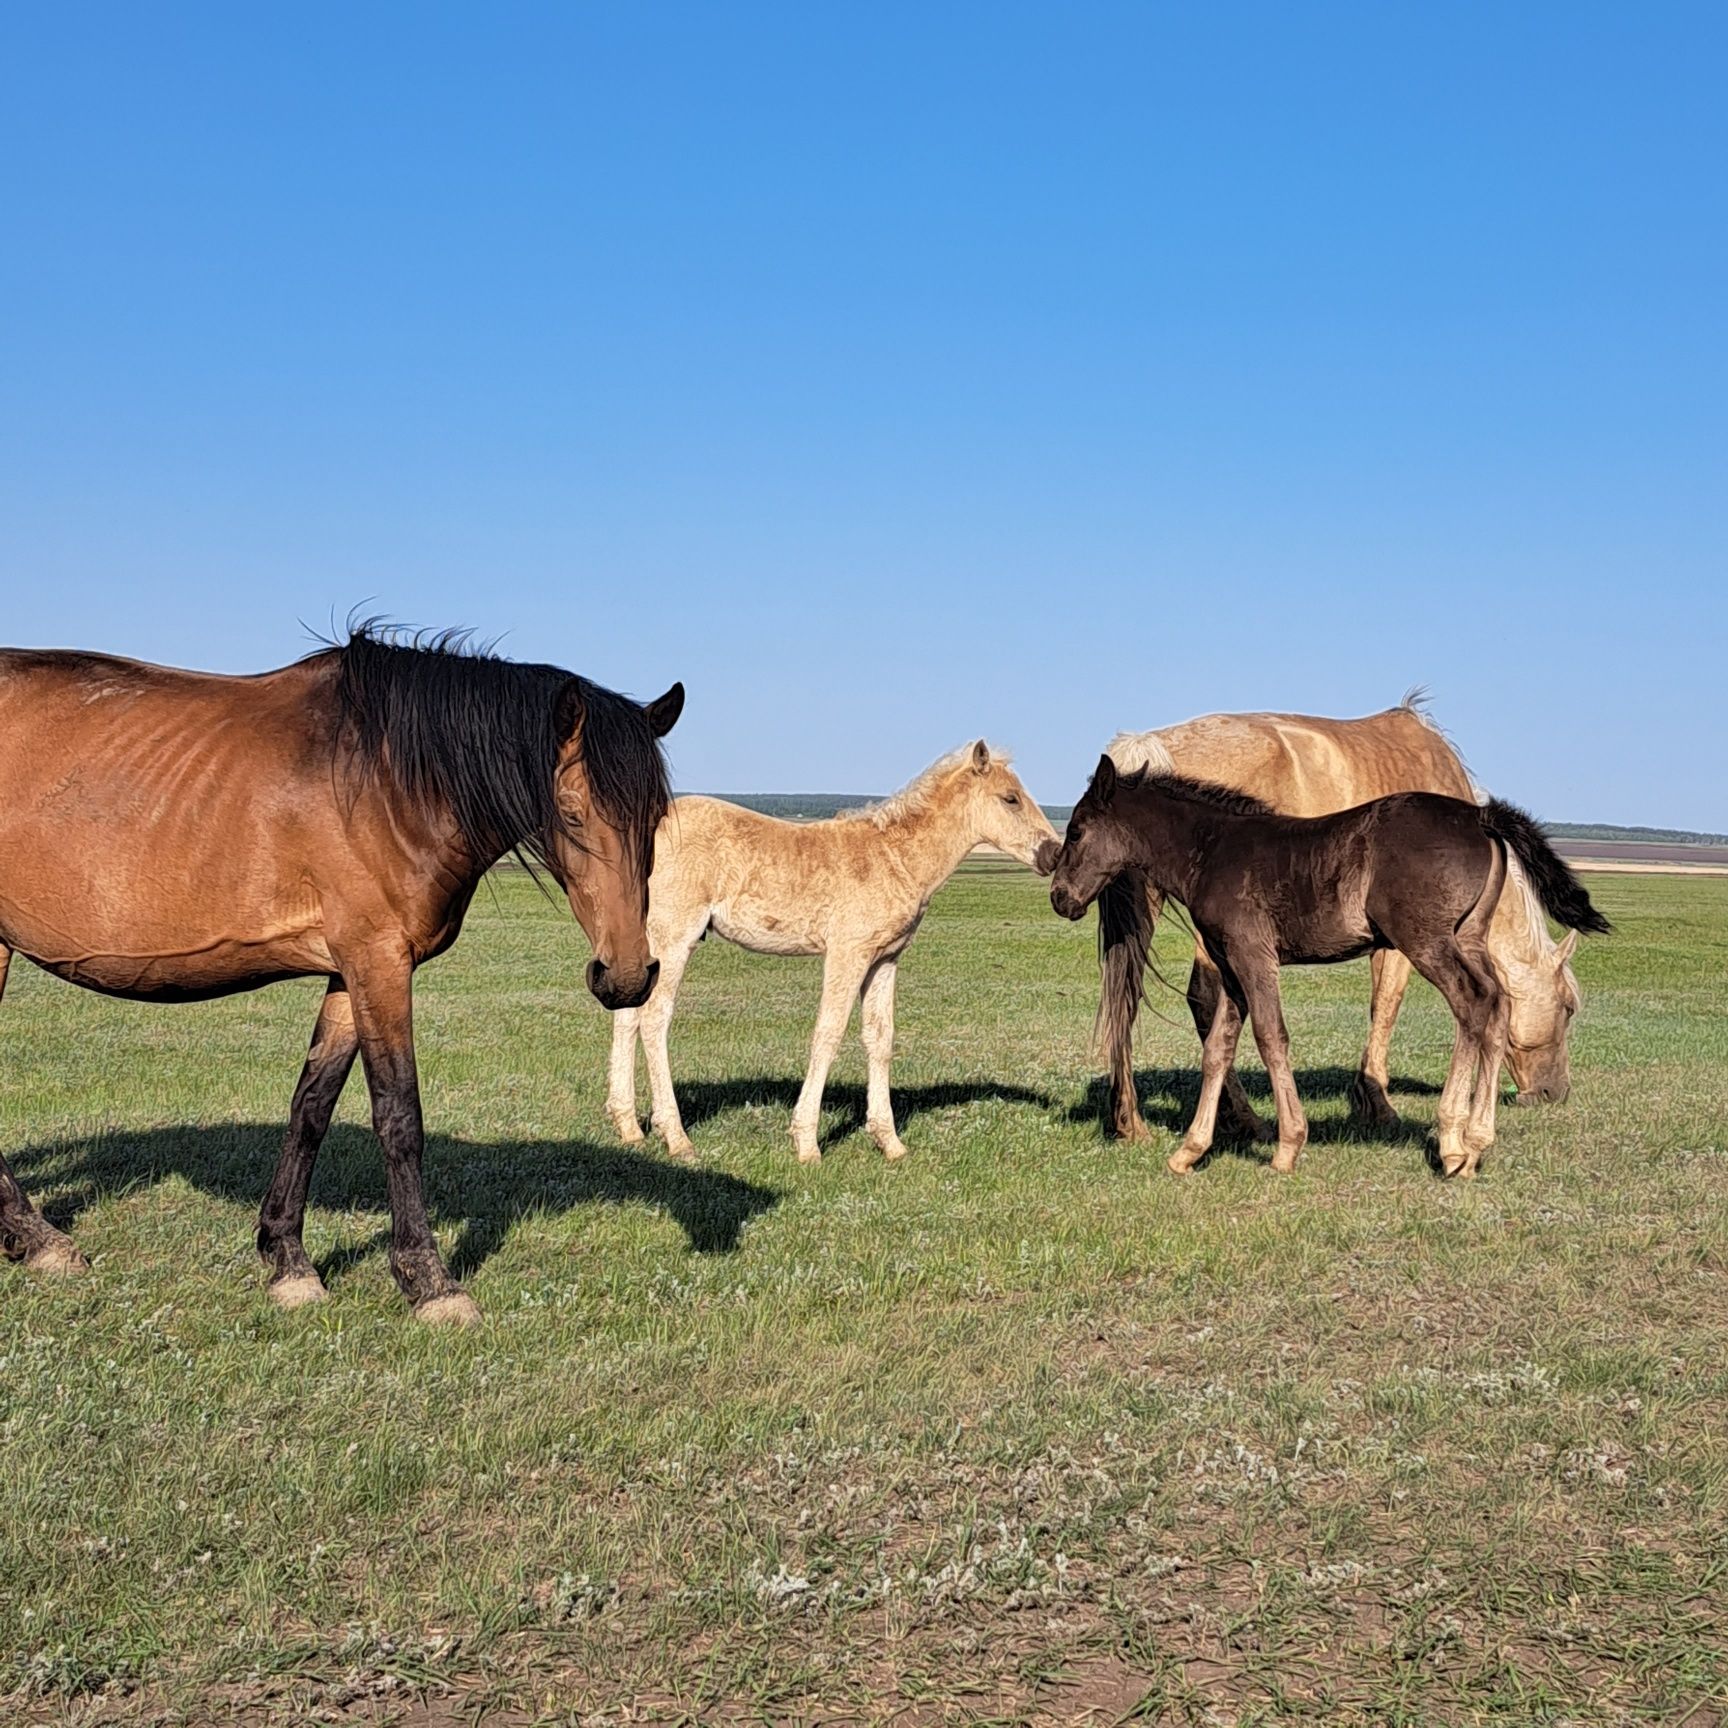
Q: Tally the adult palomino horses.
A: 1